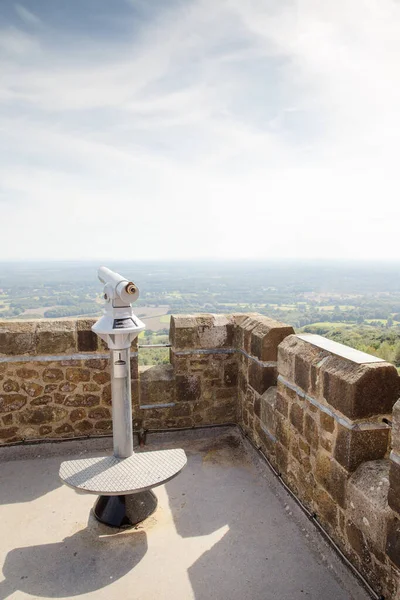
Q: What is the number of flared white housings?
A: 1